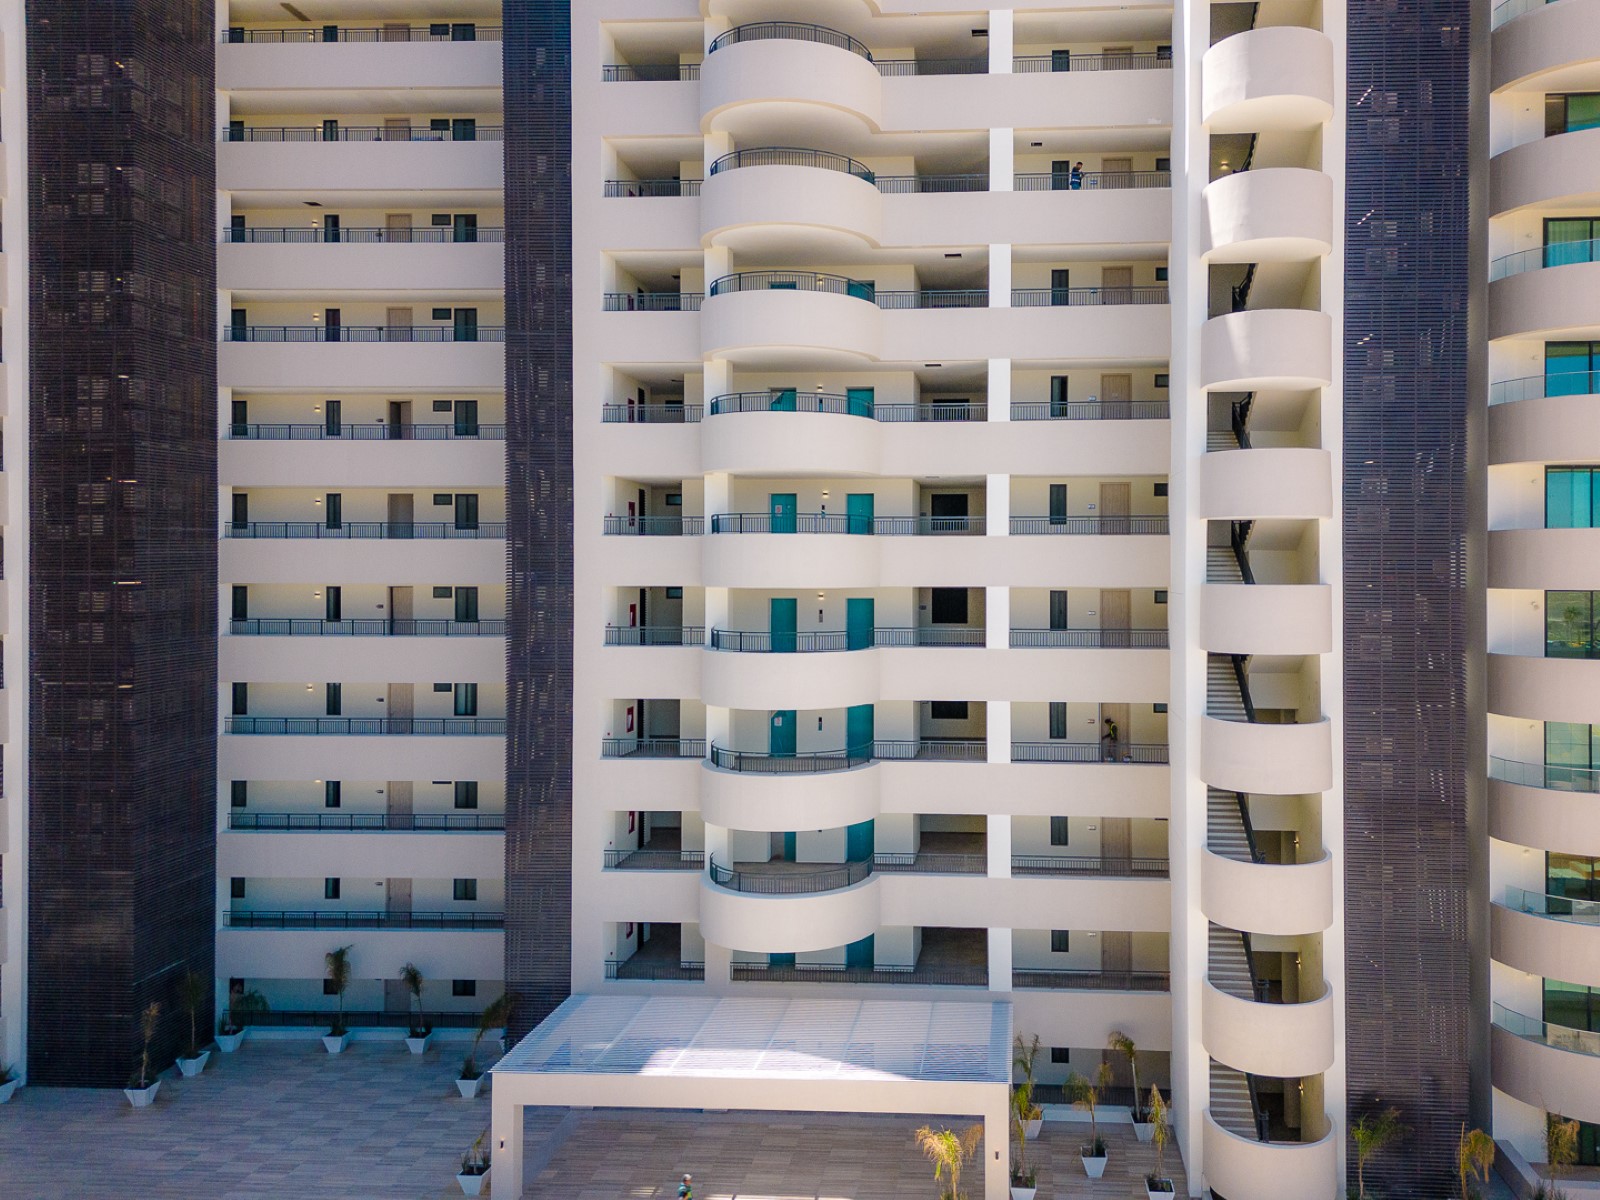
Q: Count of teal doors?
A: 15